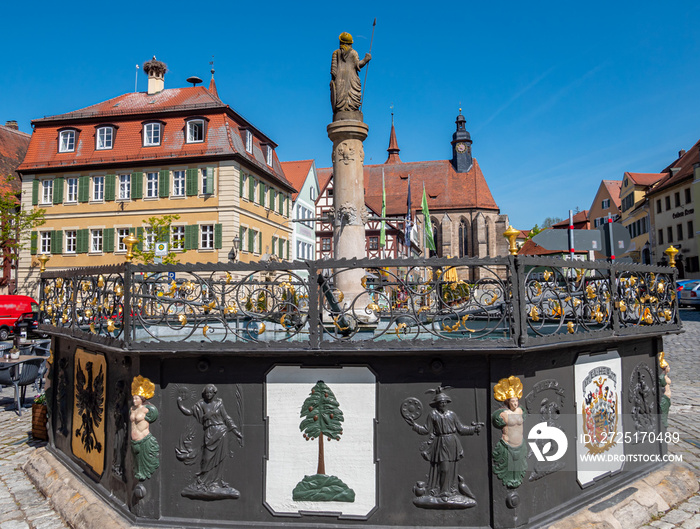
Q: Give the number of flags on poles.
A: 3